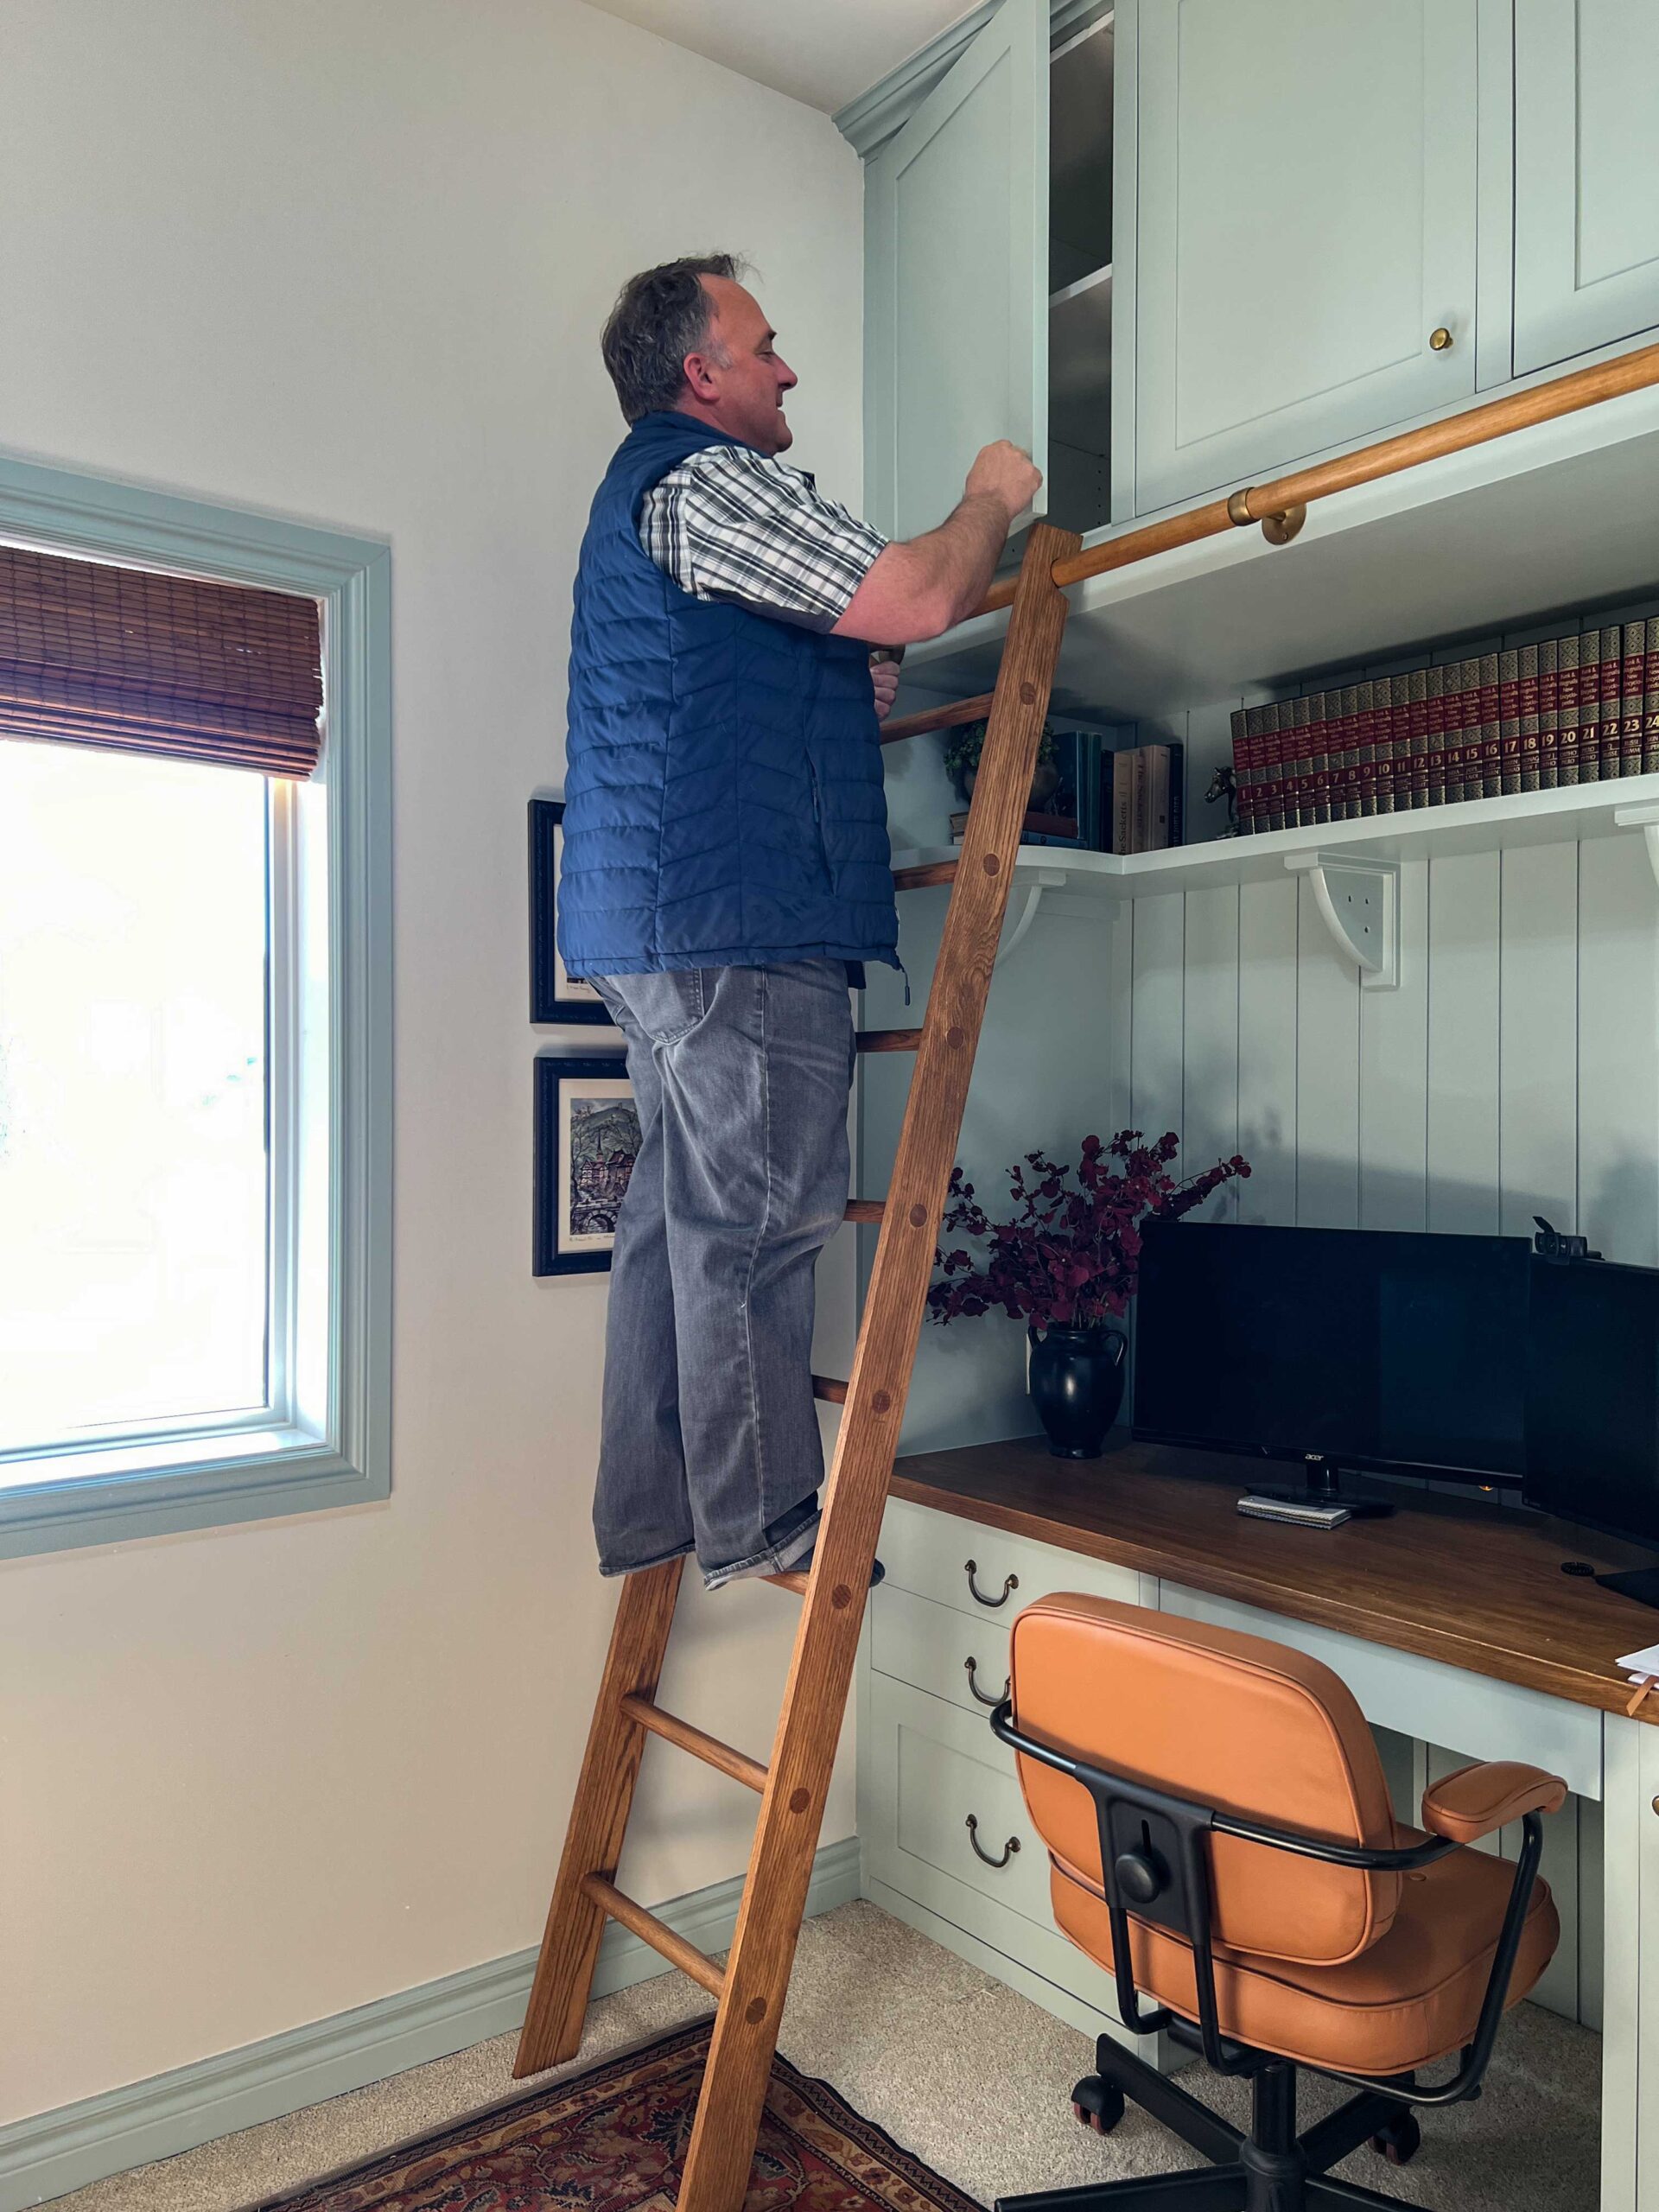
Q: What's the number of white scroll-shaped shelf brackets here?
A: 3